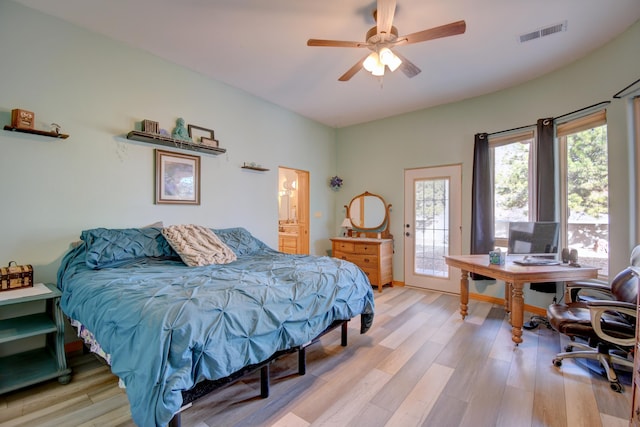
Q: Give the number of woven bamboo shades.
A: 2